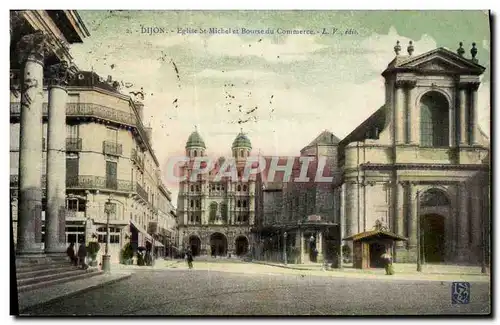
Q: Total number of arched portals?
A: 4